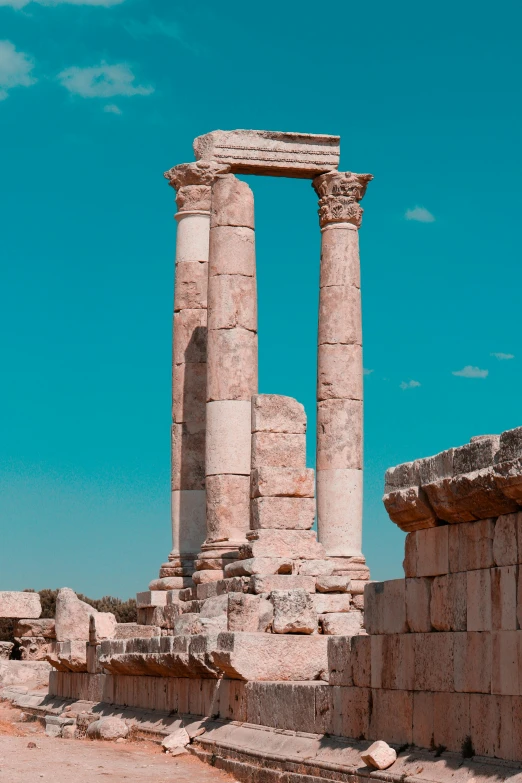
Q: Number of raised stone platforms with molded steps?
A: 1